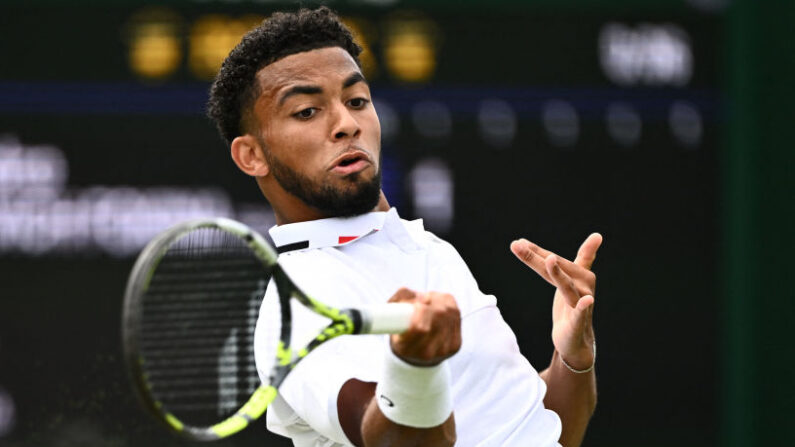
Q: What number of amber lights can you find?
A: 4